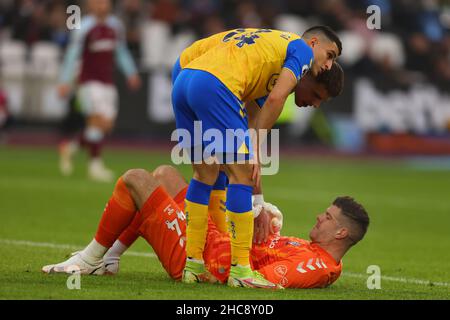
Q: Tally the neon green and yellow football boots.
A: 2